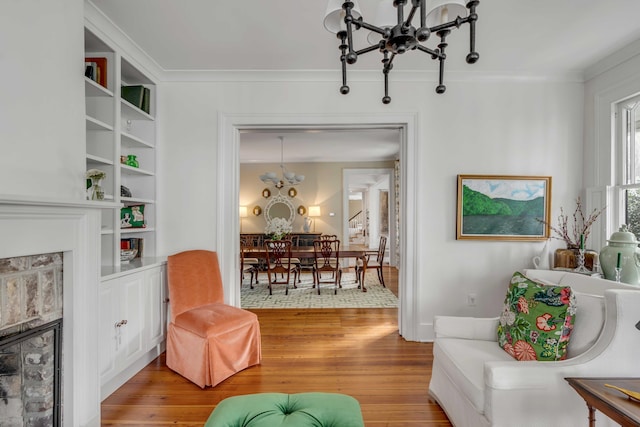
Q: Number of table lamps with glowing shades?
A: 2